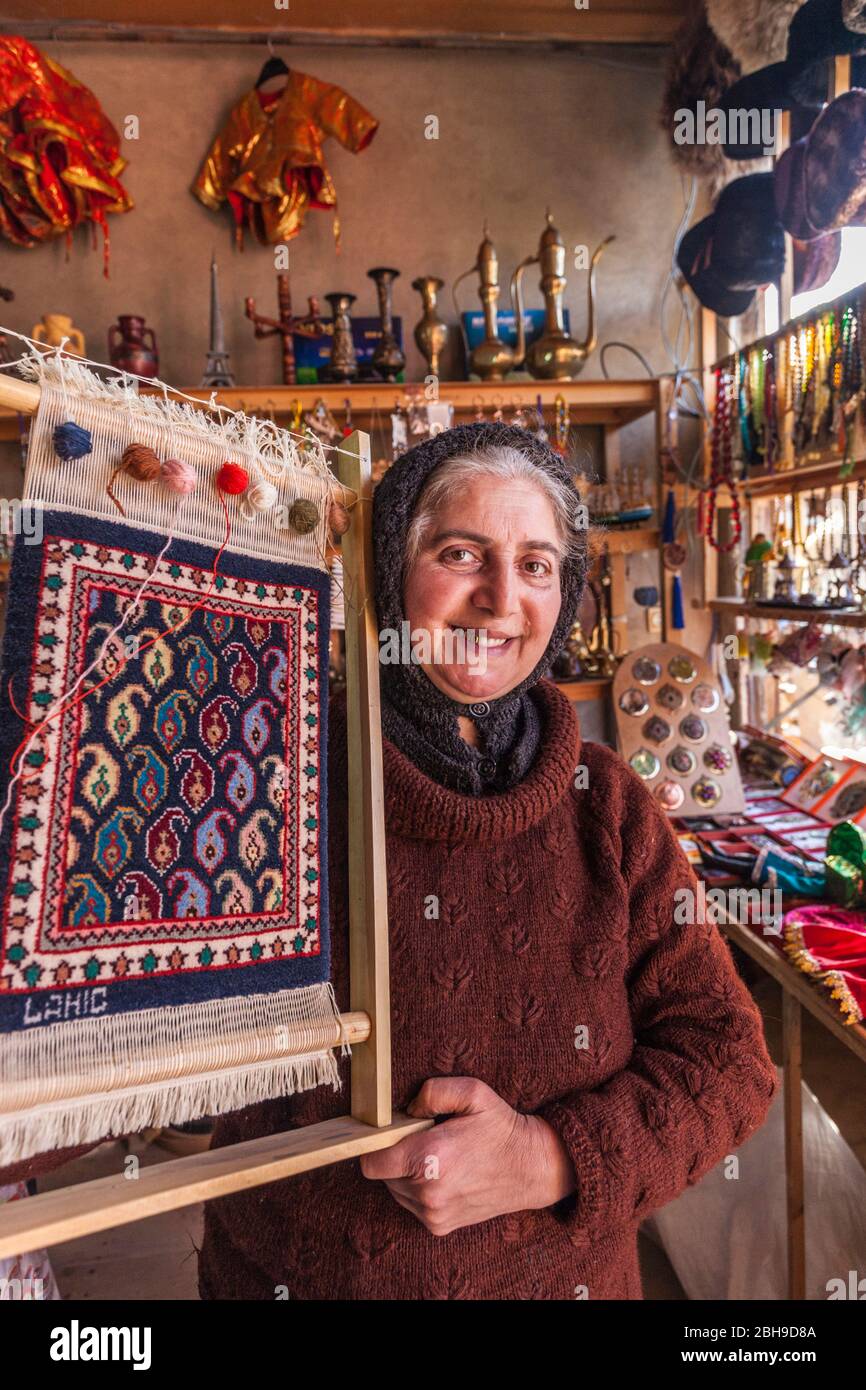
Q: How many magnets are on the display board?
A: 12